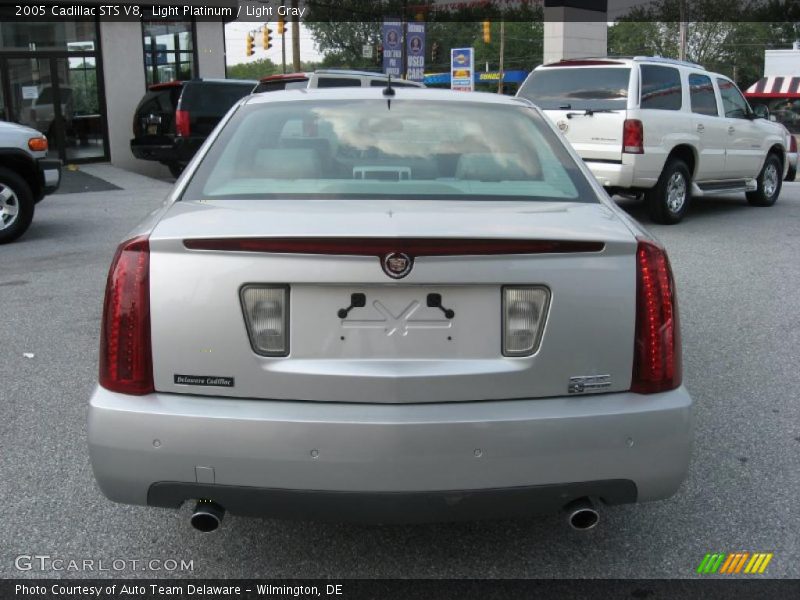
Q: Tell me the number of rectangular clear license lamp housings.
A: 2